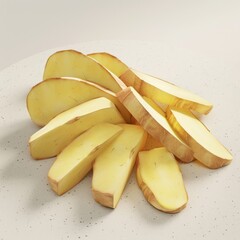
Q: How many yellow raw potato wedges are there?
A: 10